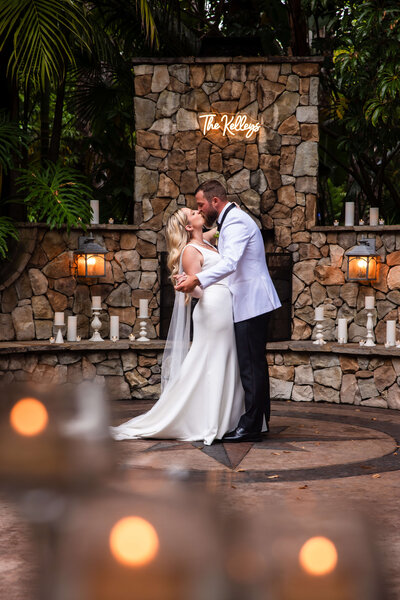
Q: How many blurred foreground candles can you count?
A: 3